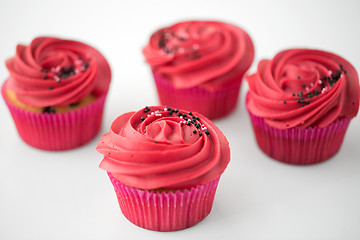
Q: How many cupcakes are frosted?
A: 4